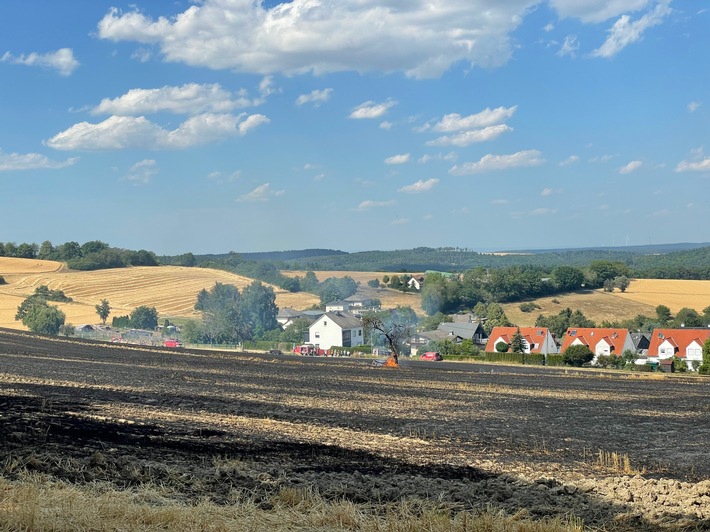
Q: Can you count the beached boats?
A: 0